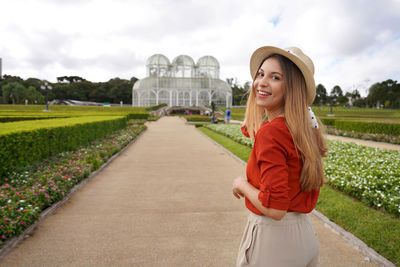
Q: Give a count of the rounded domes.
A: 3